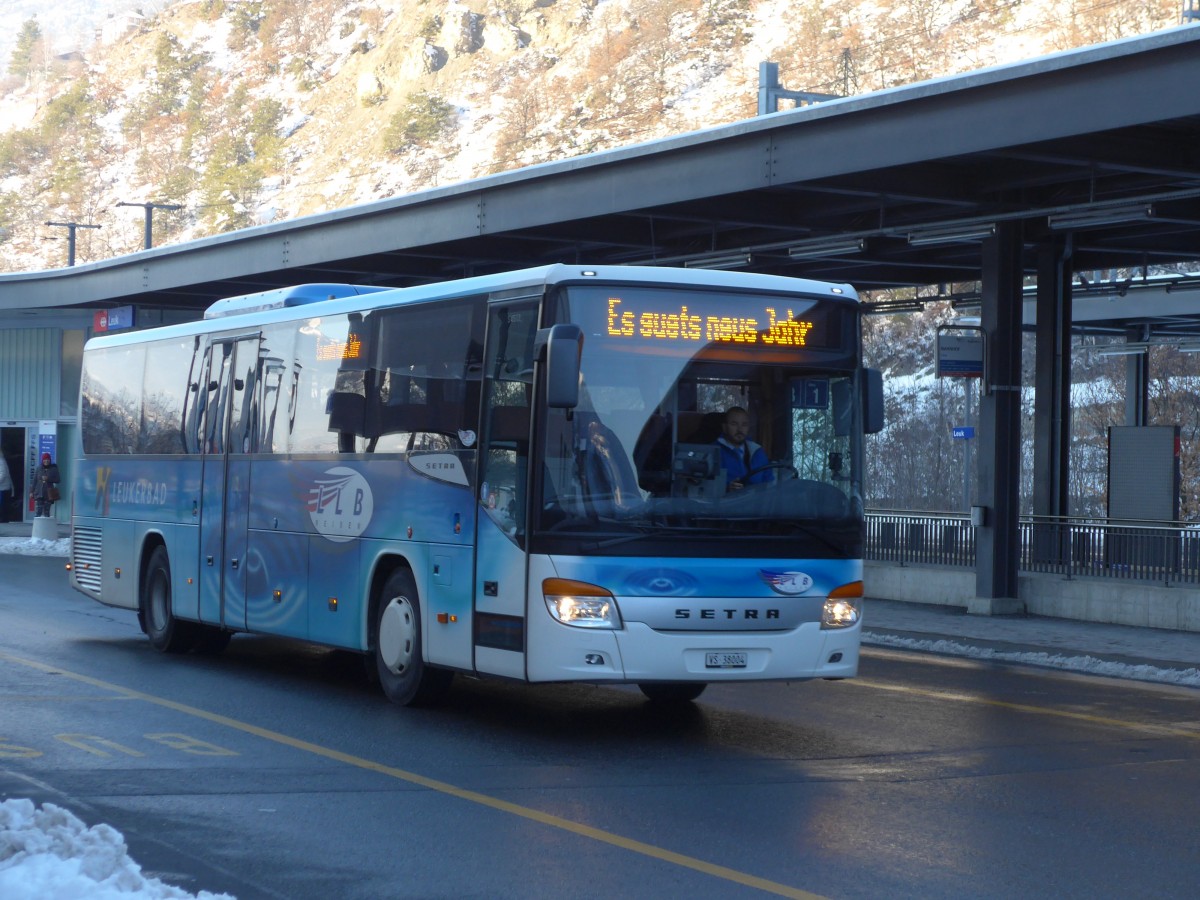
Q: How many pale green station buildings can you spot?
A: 1